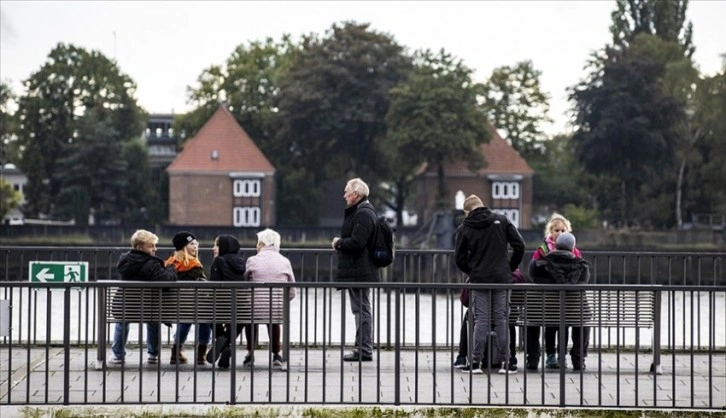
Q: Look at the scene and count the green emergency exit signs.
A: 1